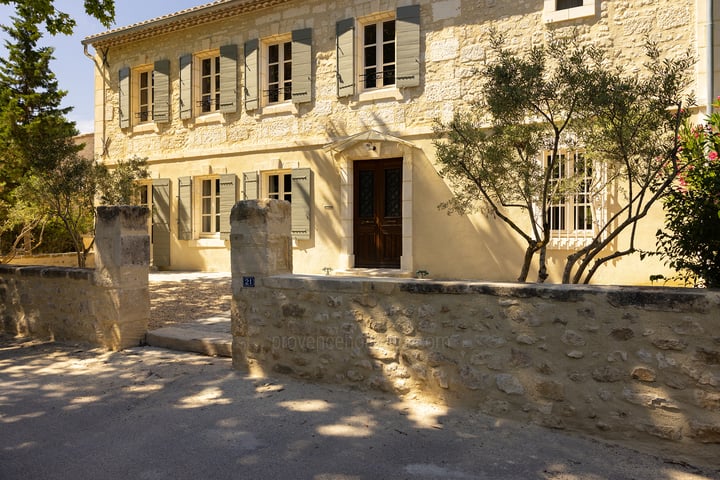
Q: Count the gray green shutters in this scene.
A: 13